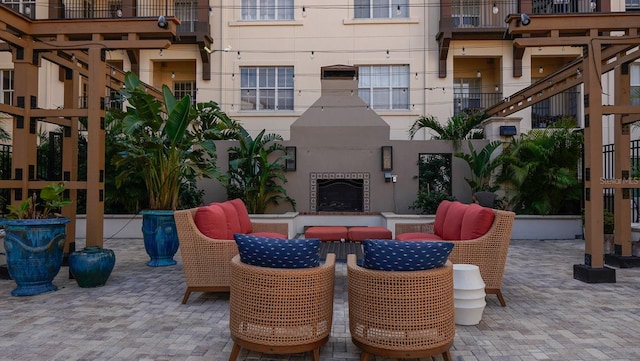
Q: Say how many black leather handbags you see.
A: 0